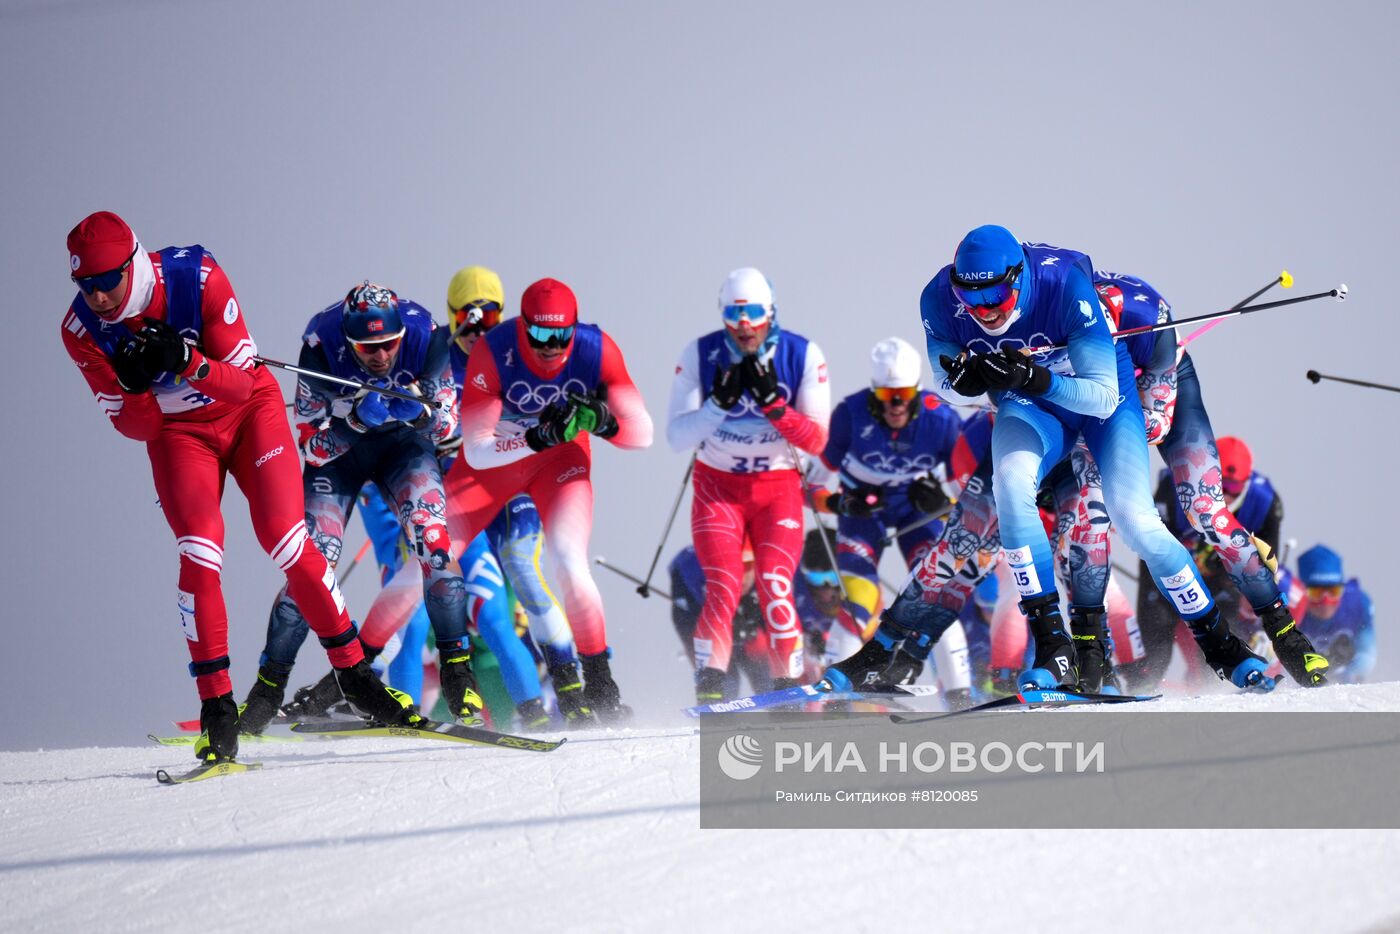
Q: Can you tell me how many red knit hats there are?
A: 3